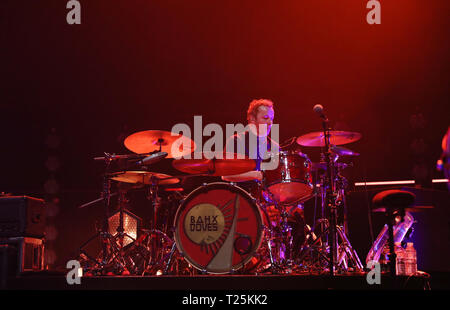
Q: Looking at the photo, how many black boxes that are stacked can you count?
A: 2